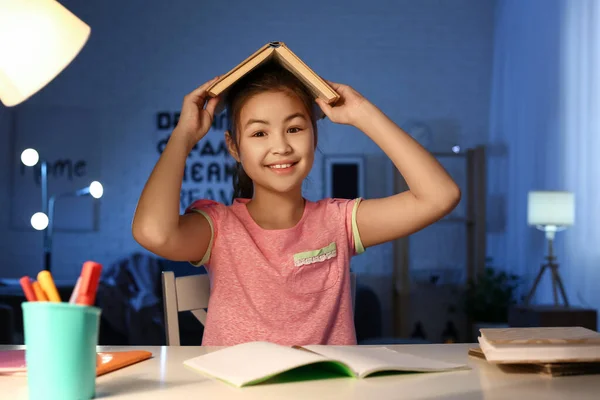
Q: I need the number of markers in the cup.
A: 5